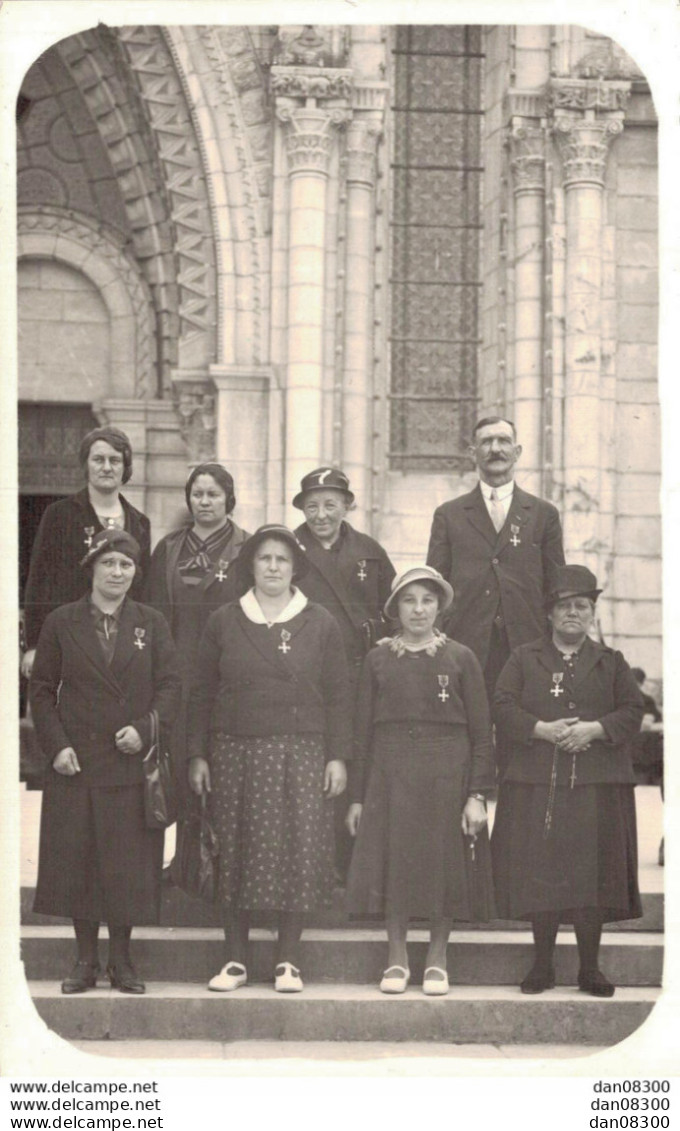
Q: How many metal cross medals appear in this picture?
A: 8